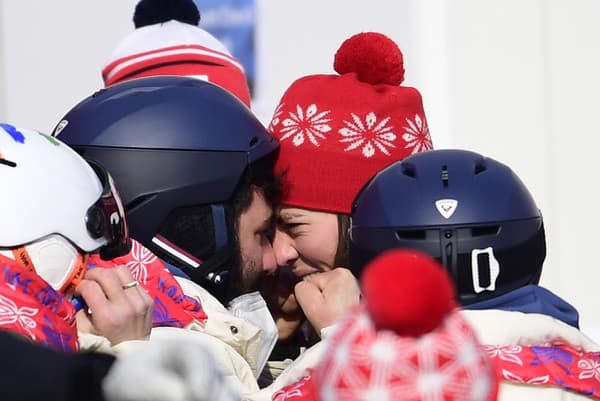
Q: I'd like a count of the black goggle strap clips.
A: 1